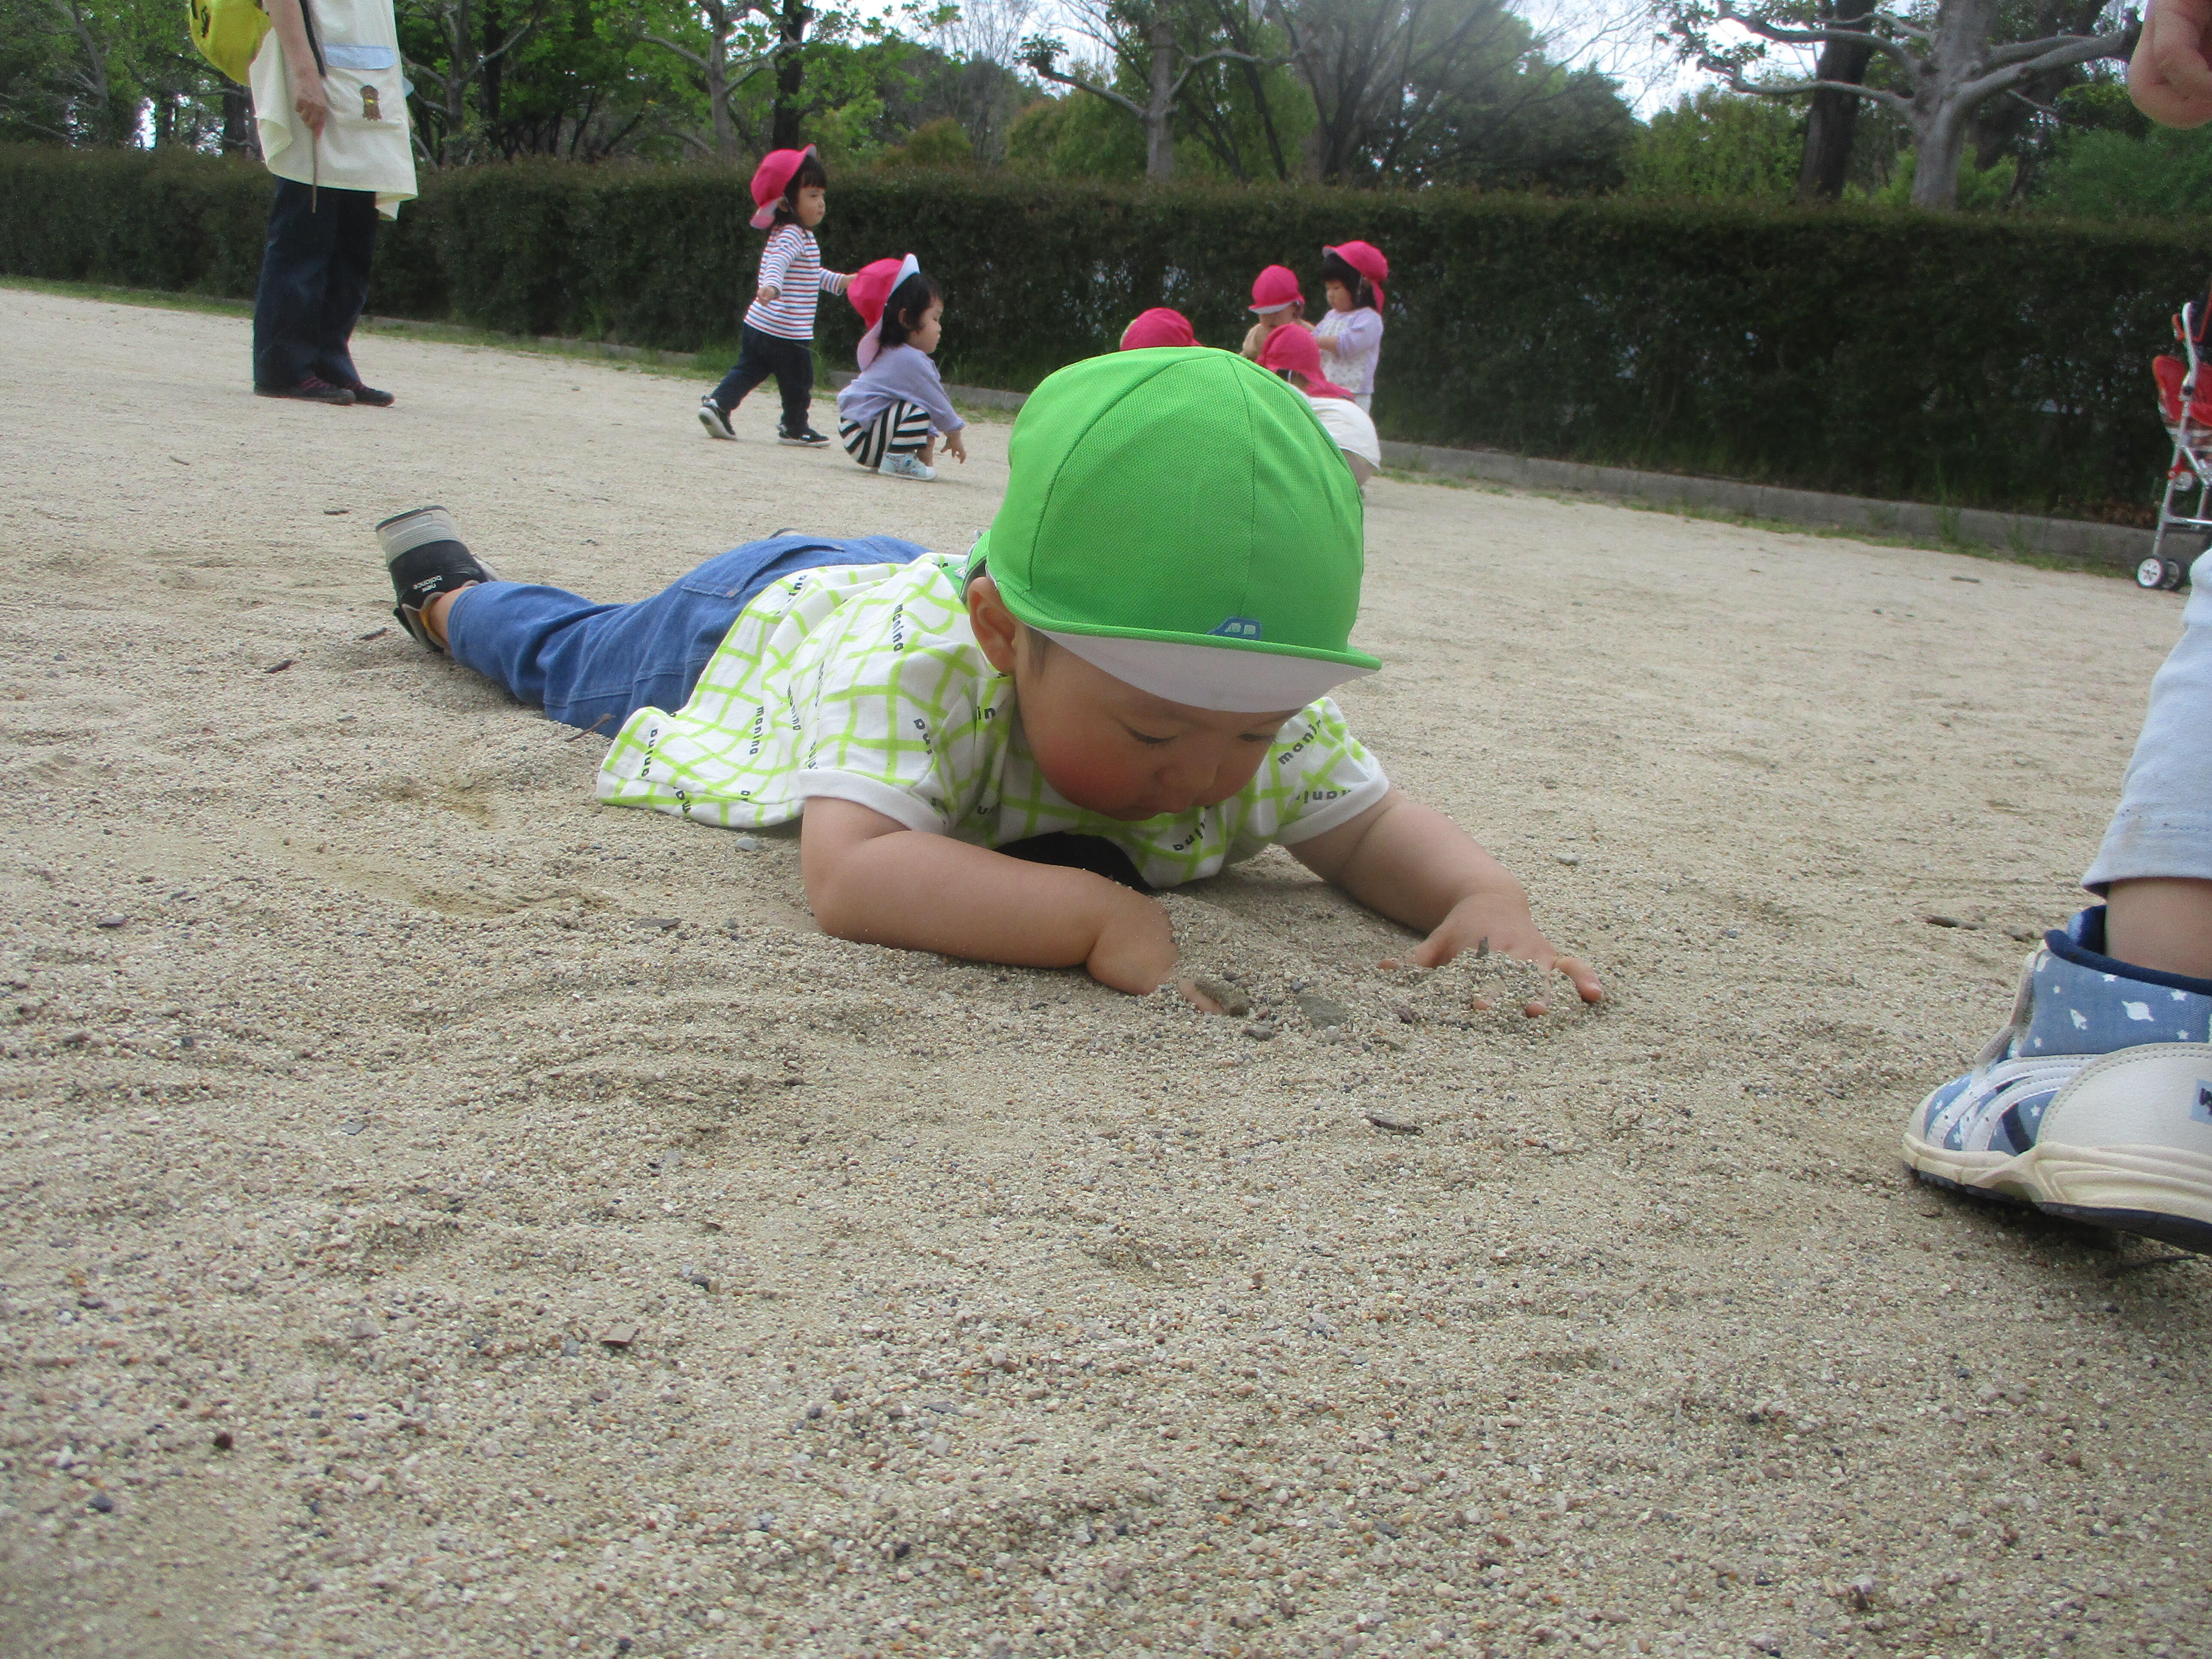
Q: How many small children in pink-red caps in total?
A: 6